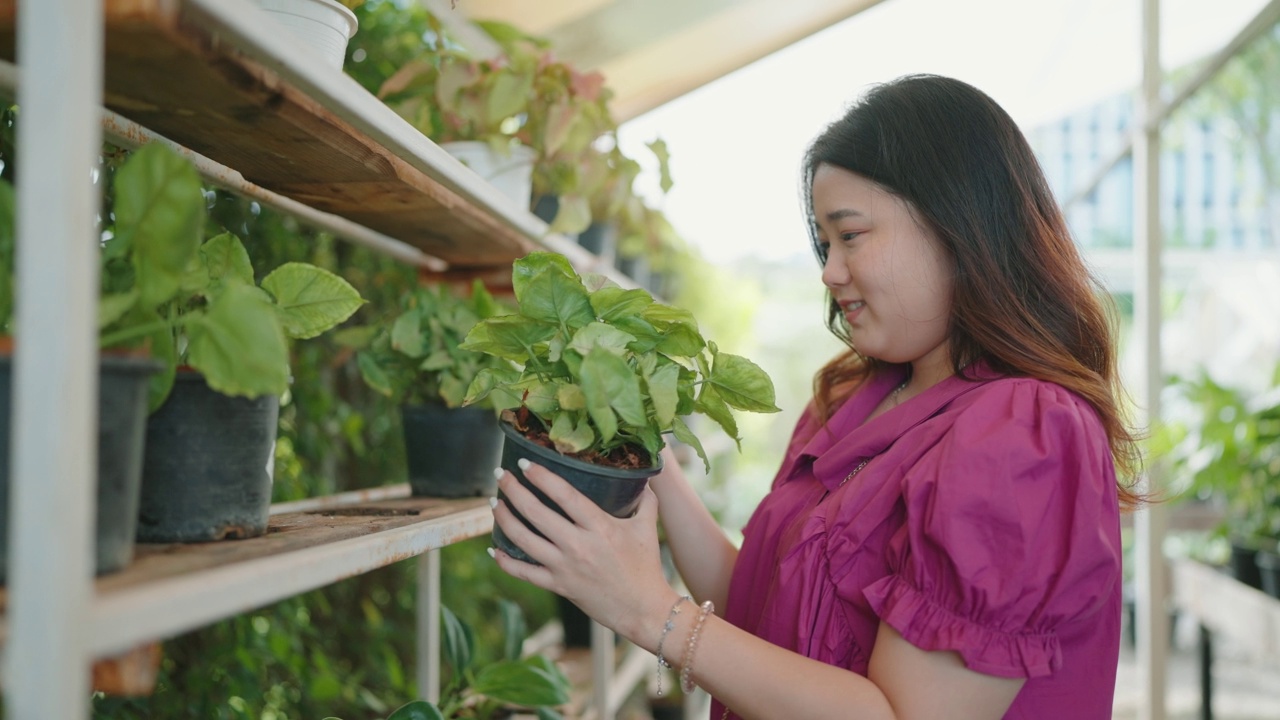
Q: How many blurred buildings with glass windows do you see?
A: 1